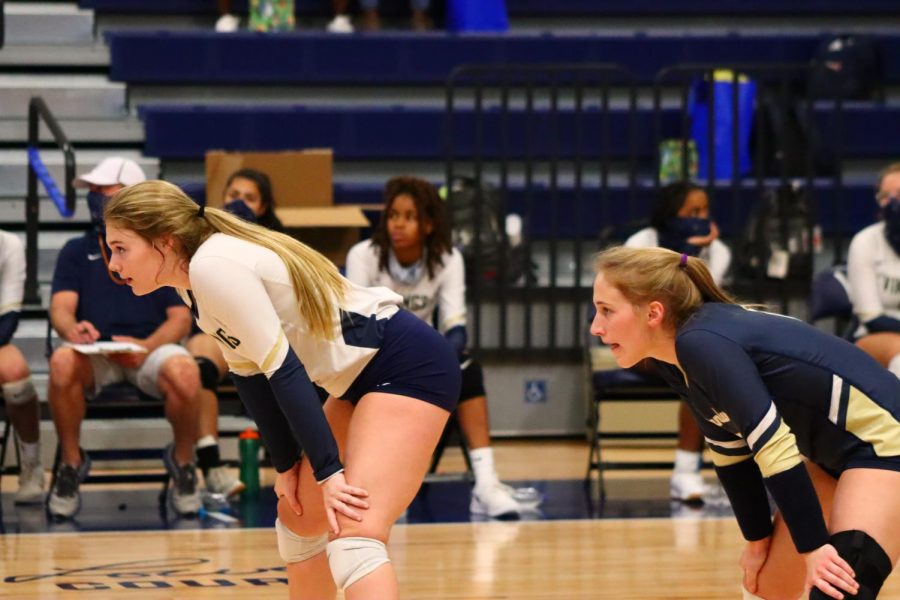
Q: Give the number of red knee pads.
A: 0